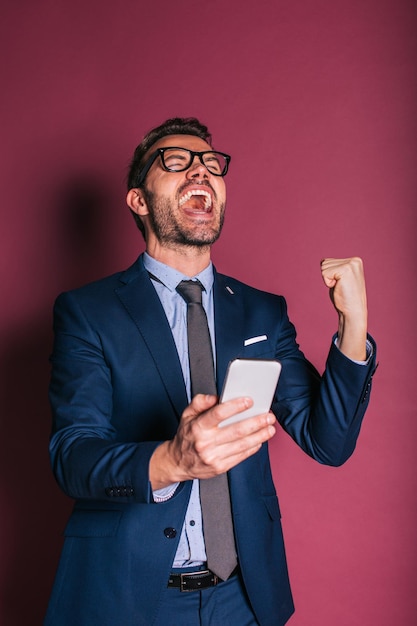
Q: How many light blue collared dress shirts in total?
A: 1